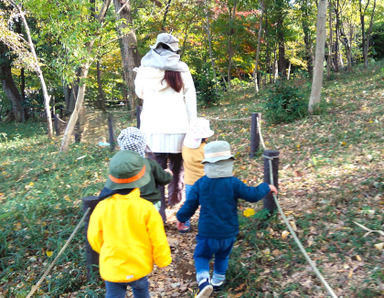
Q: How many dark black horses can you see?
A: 0